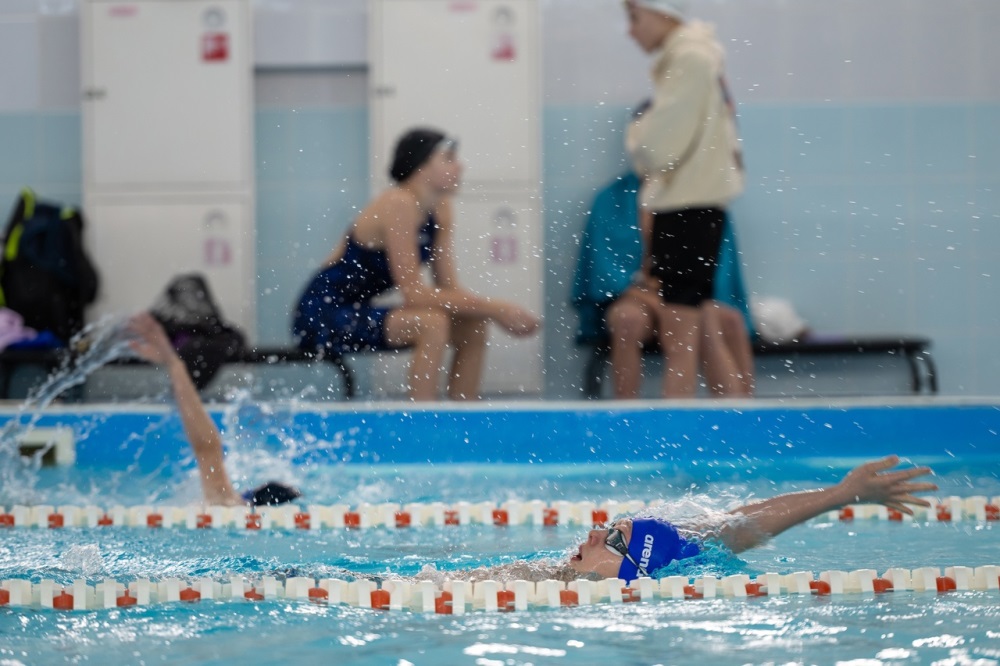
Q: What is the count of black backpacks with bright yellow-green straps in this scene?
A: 1